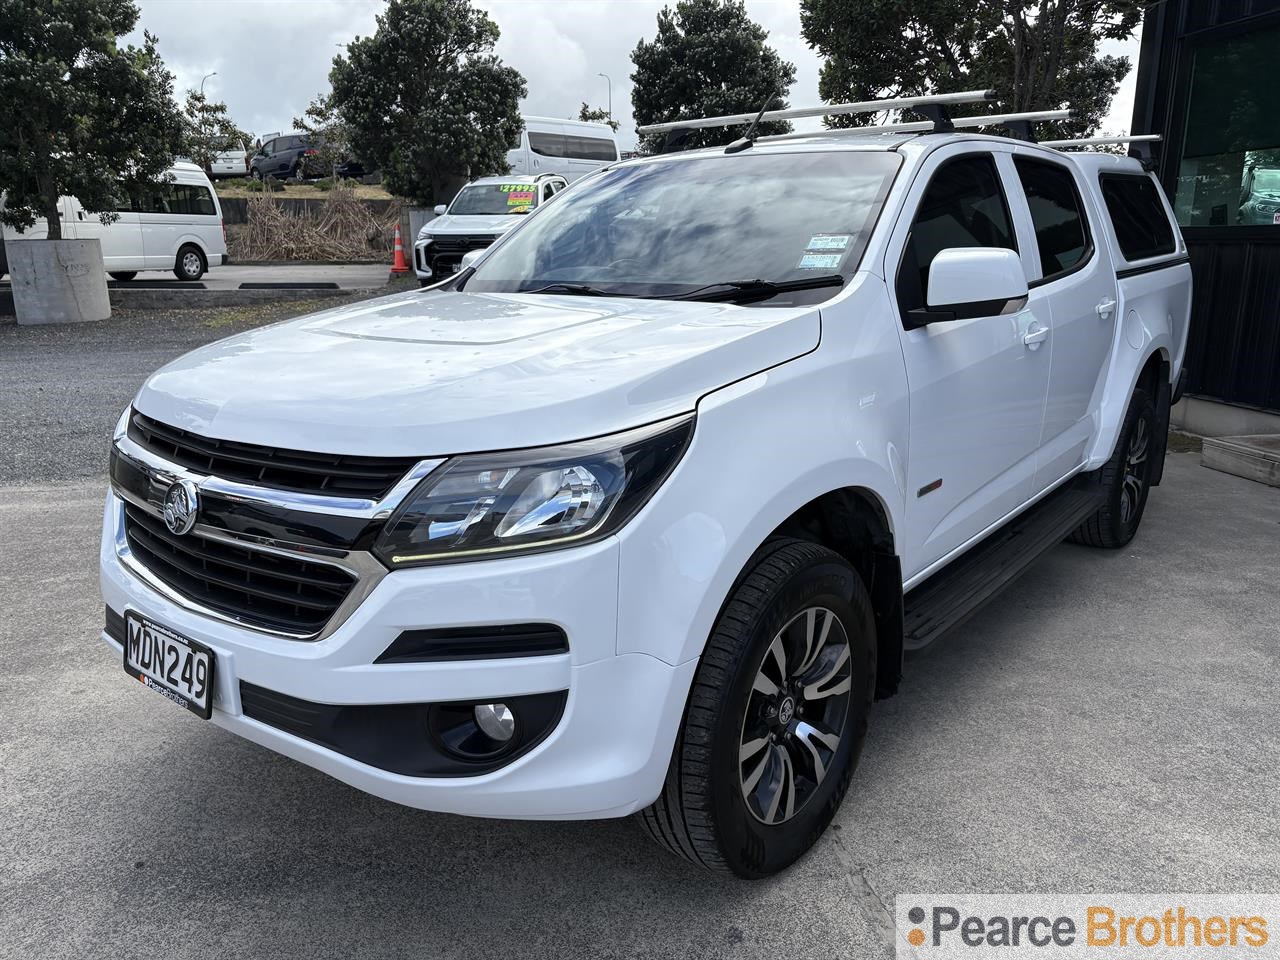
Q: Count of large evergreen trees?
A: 4